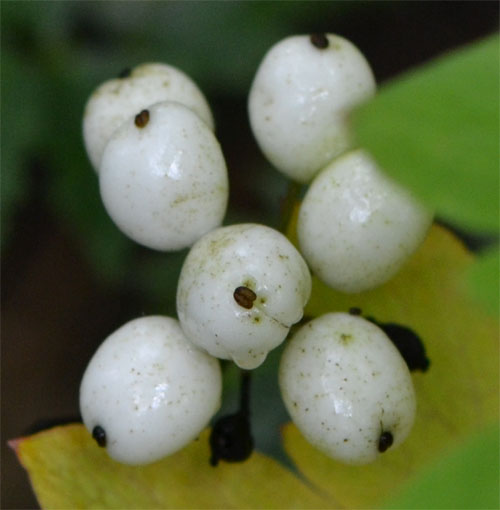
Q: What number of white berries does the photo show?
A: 7